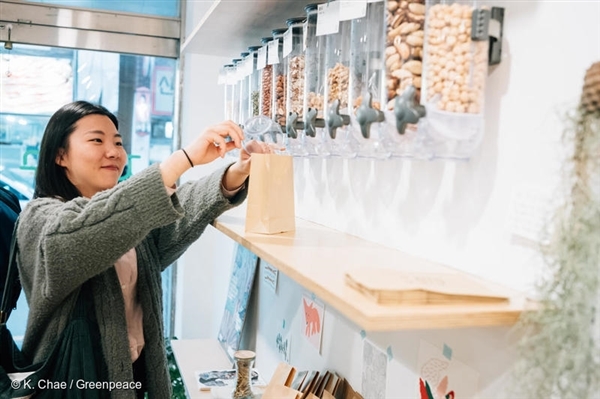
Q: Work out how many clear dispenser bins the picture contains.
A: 12